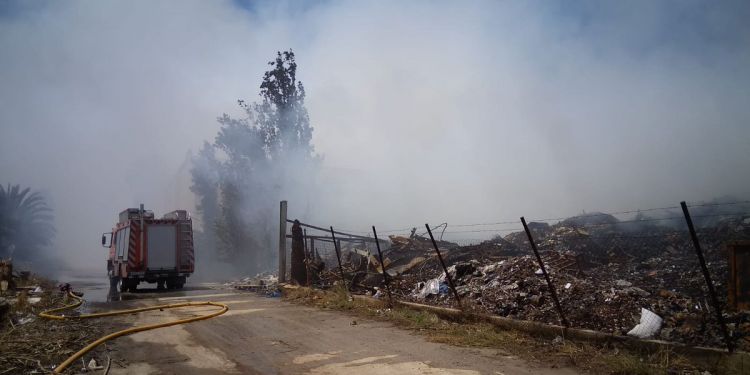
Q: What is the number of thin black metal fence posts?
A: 5